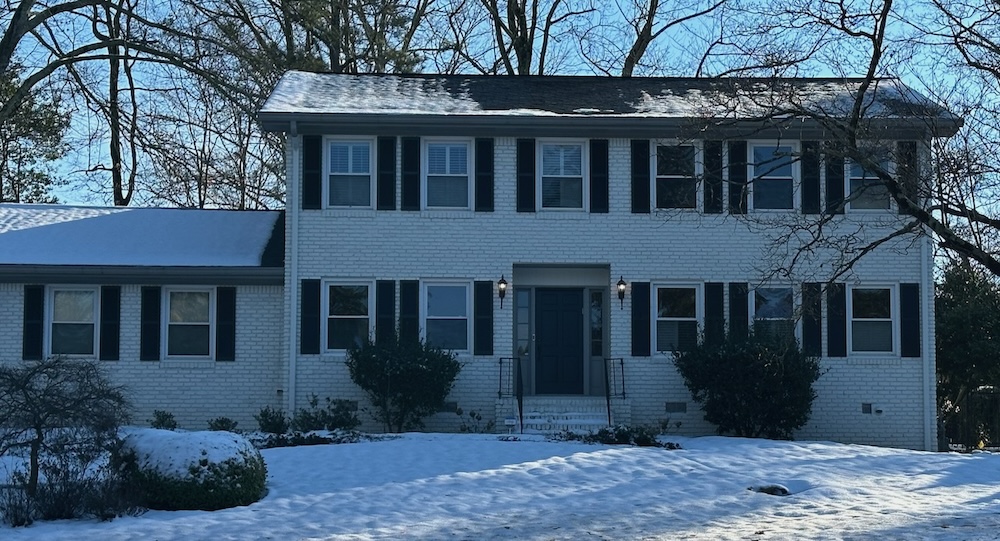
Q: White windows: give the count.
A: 13